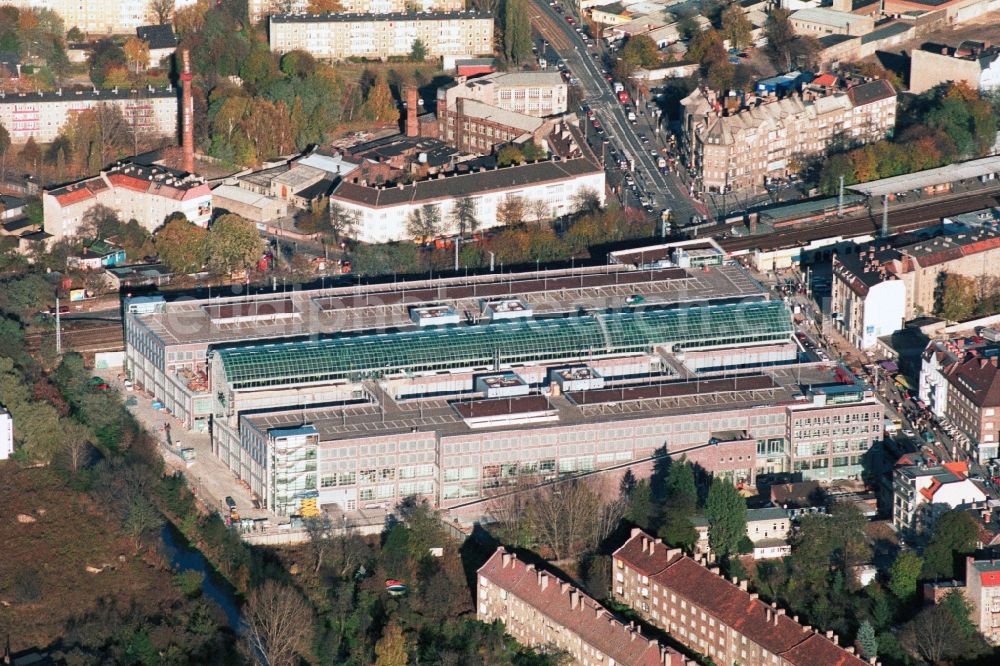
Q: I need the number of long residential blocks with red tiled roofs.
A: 2